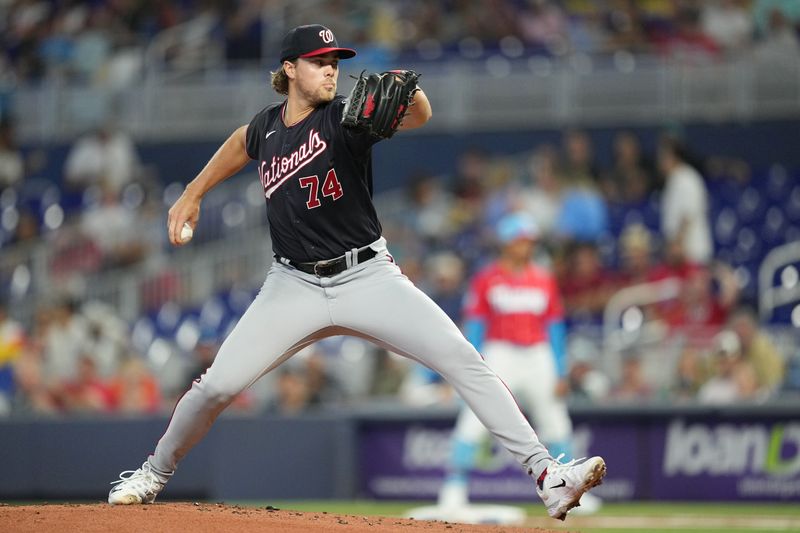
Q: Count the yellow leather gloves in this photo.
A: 0